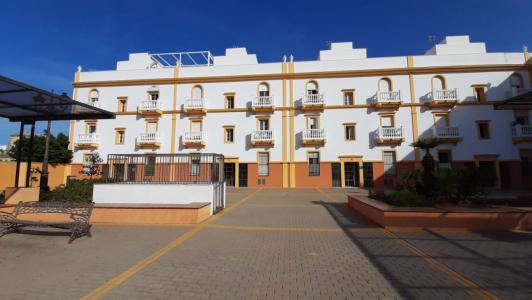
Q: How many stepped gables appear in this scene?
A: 4